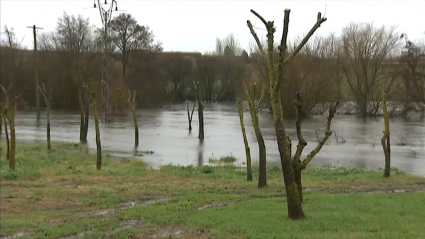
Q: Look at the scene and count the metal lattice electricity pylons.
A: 1